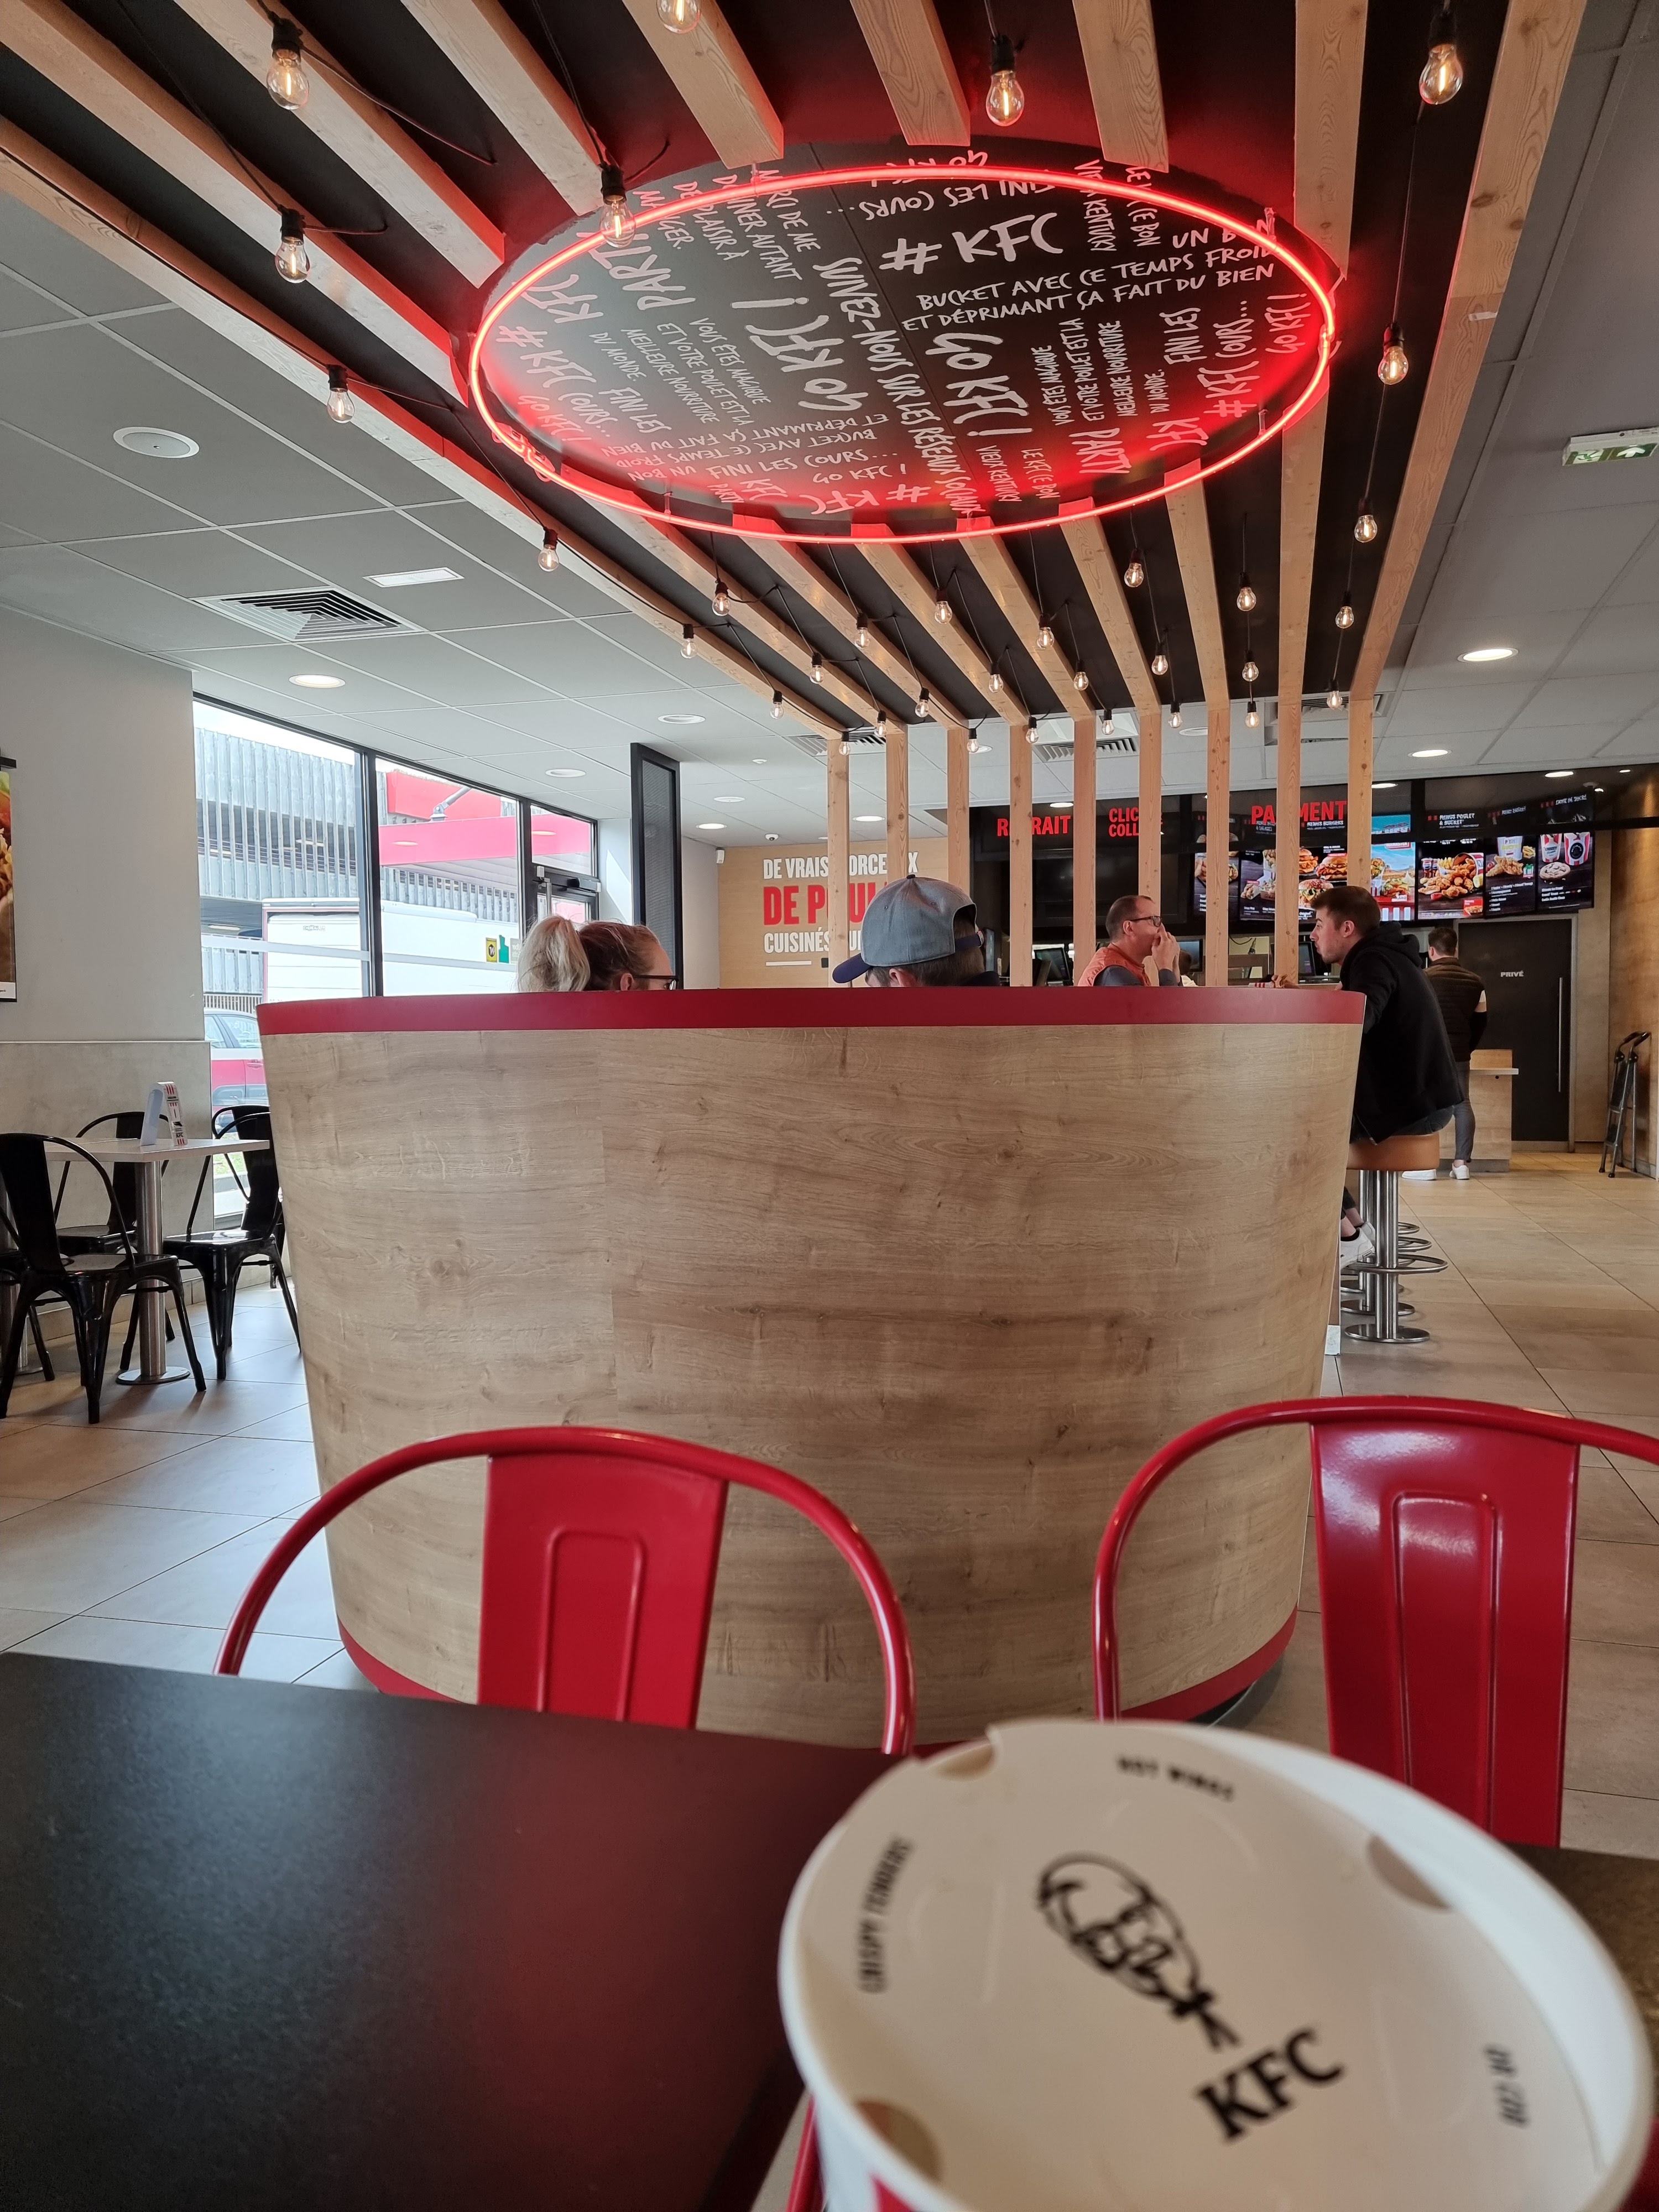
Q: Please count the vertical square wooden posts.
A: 9